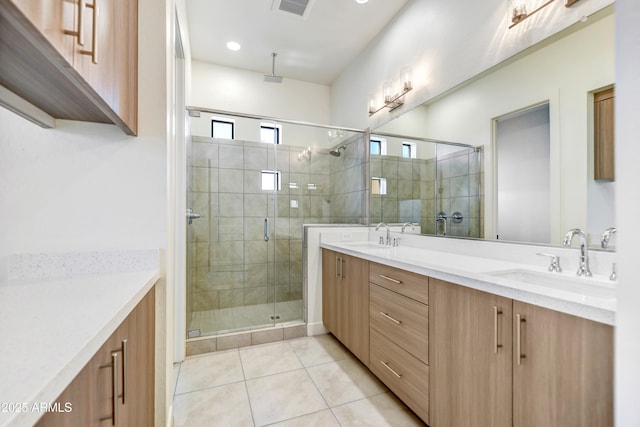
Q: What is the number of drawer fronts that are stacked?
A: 3